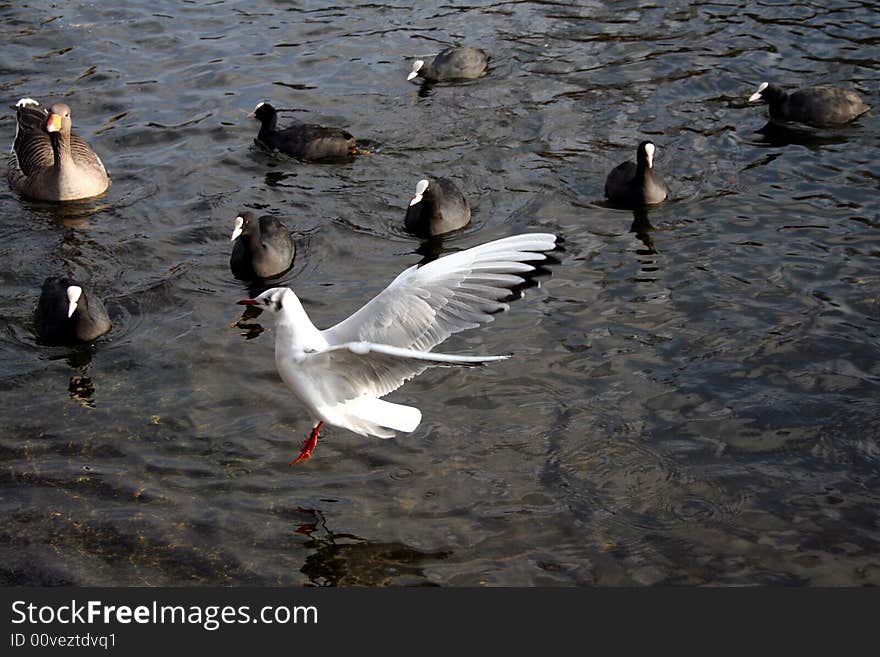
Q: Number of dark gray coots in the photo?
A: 7